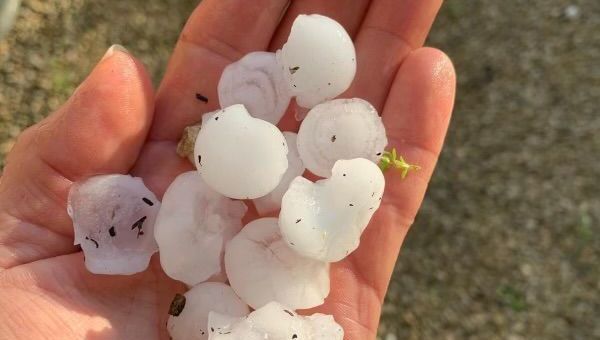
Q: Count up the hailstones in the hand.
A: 11